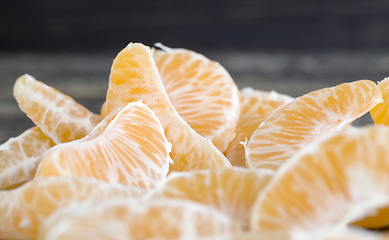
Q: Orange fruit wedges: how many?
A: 12